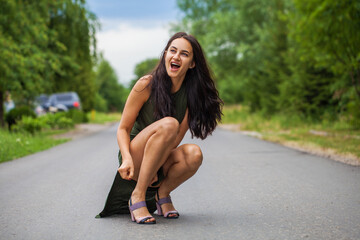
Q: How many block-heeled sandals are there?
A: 2